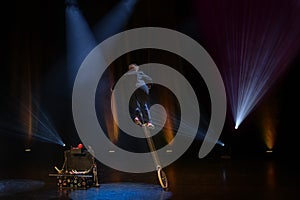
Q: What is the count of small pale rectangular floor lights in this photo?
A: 4